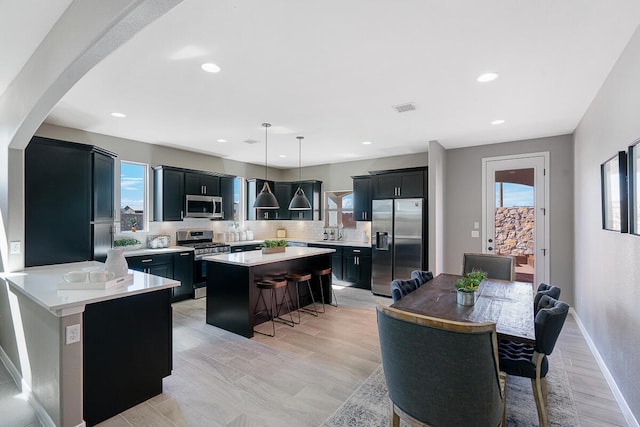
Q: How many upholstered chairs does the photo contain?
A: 6